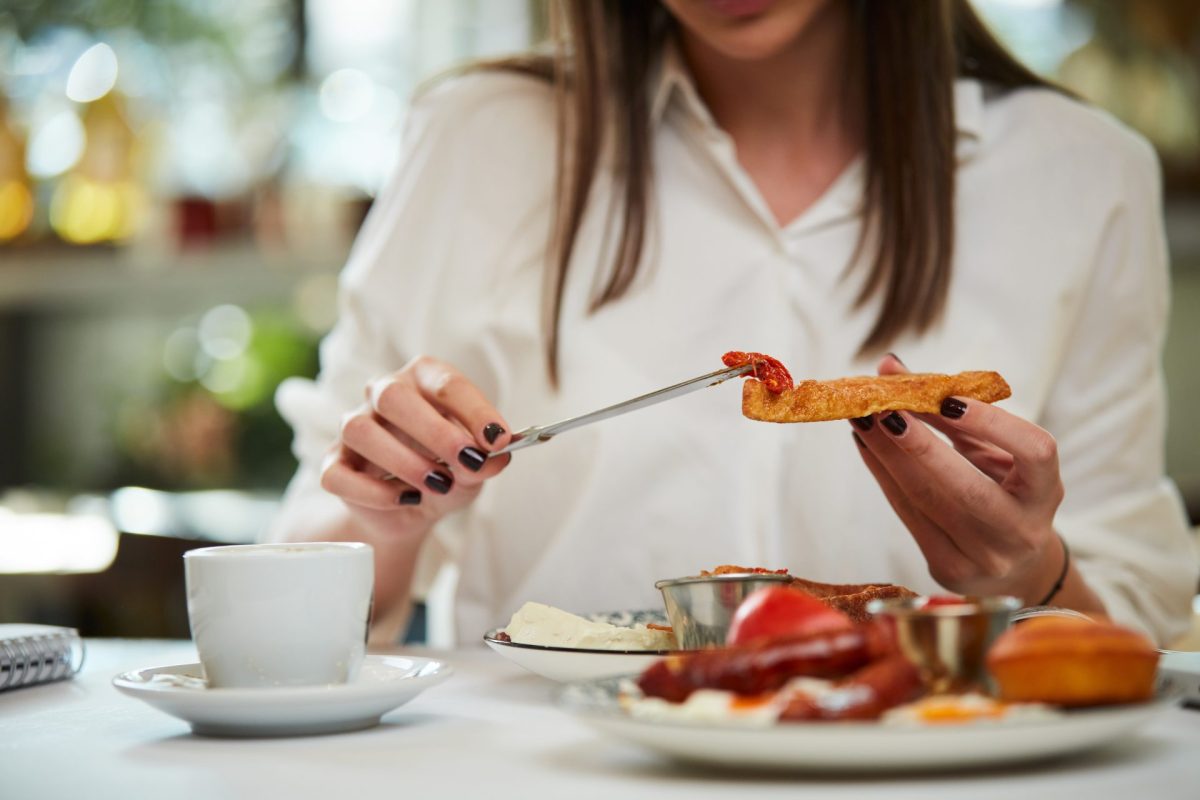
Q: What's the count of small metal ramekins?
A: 2